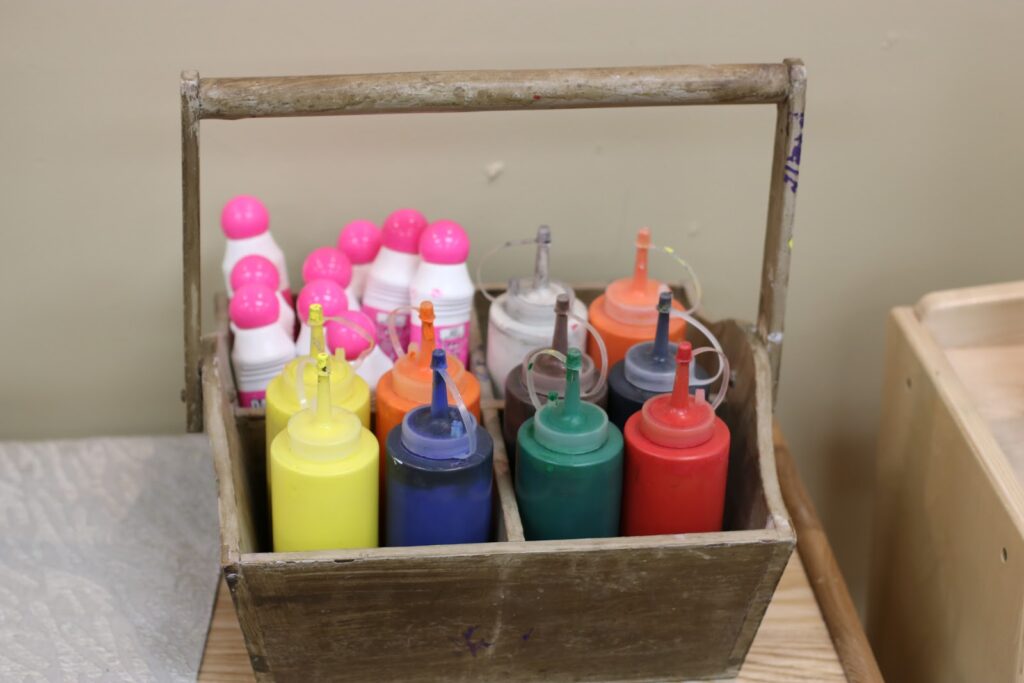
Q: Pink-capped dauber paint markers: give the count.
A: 9